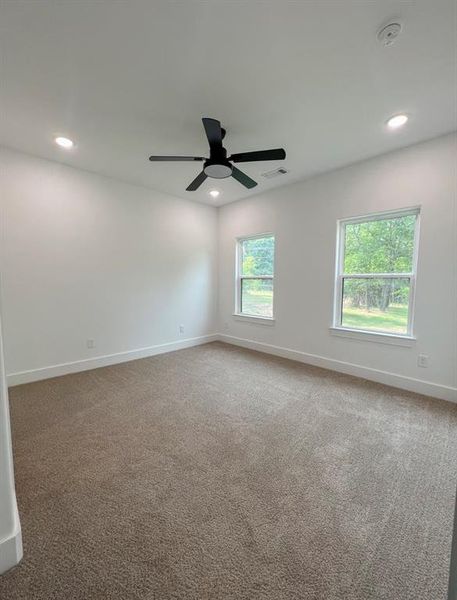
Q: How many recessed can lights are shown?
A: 3